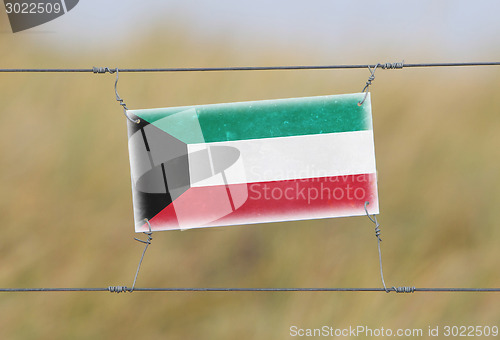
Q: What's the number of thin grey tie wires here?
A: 4